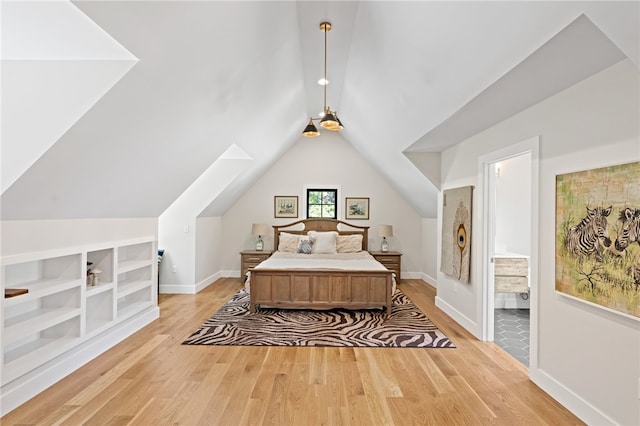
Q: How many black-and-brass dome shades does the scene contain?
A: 3